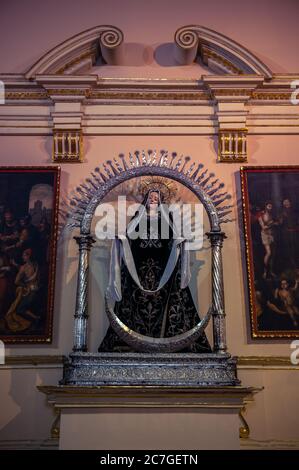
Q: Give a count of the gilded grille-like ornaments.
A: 2